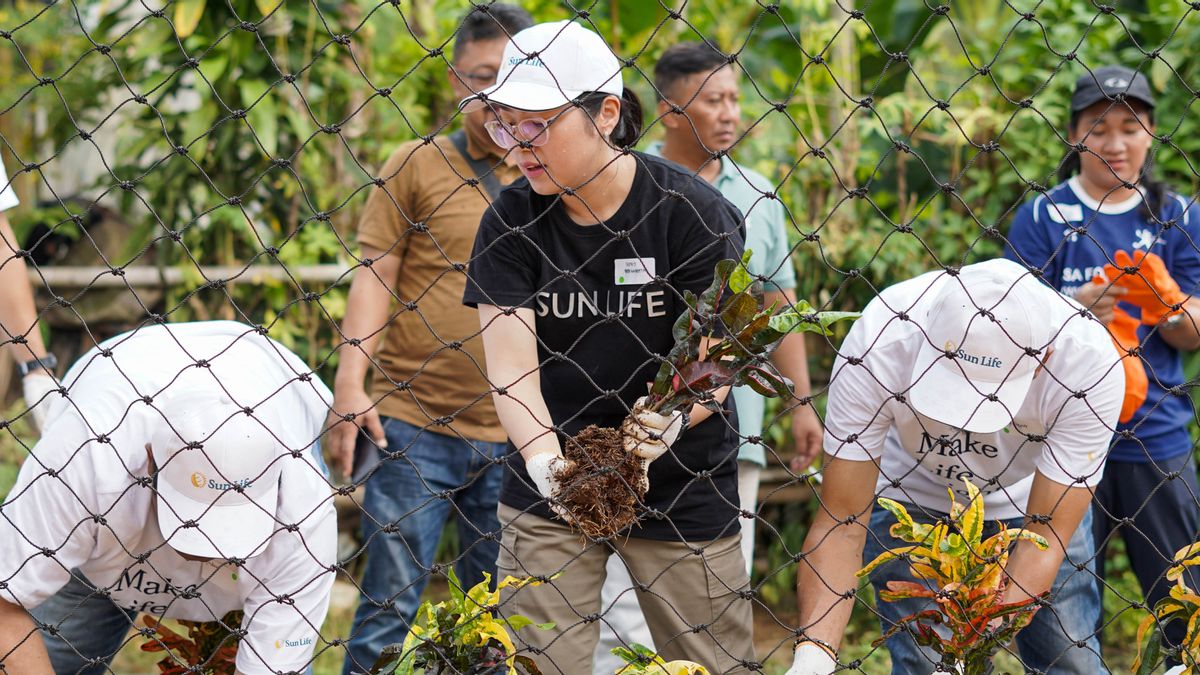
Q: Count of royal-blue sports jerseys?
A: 1